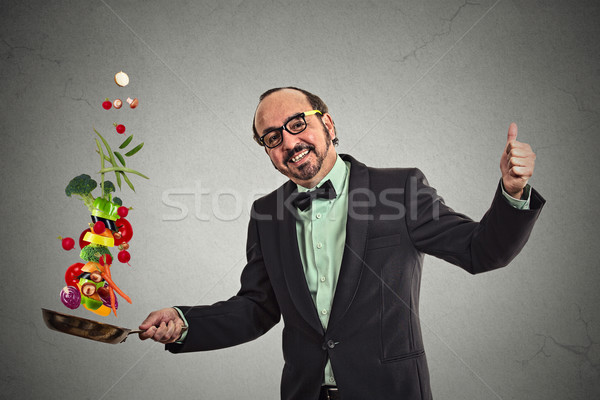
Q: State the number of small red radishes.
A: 7